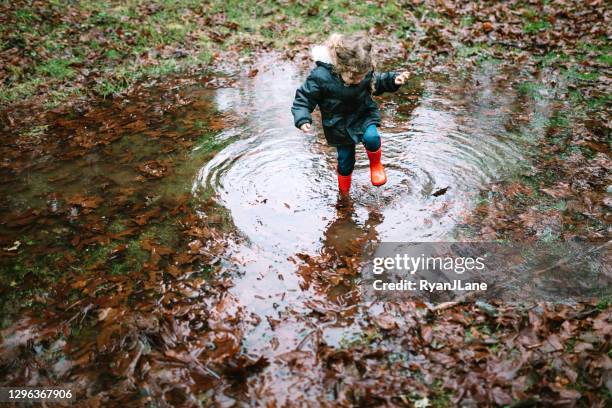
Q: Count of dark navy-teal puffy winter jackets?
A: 1